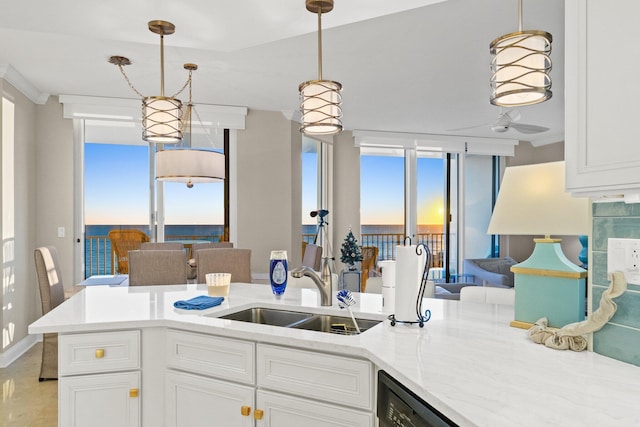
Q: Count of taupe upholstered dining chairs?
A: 6